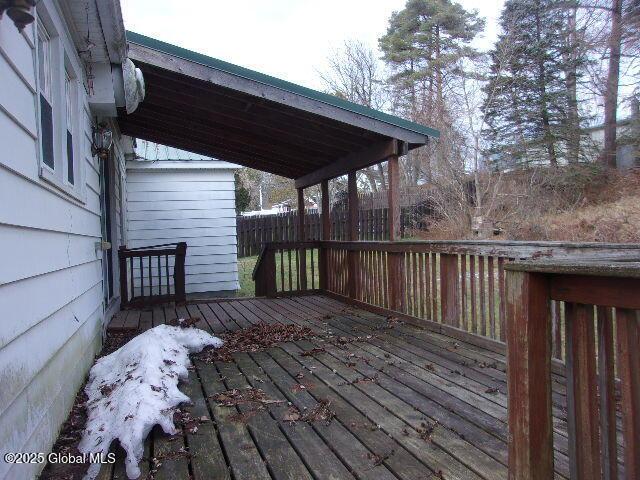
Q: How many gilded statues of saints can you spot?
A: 0